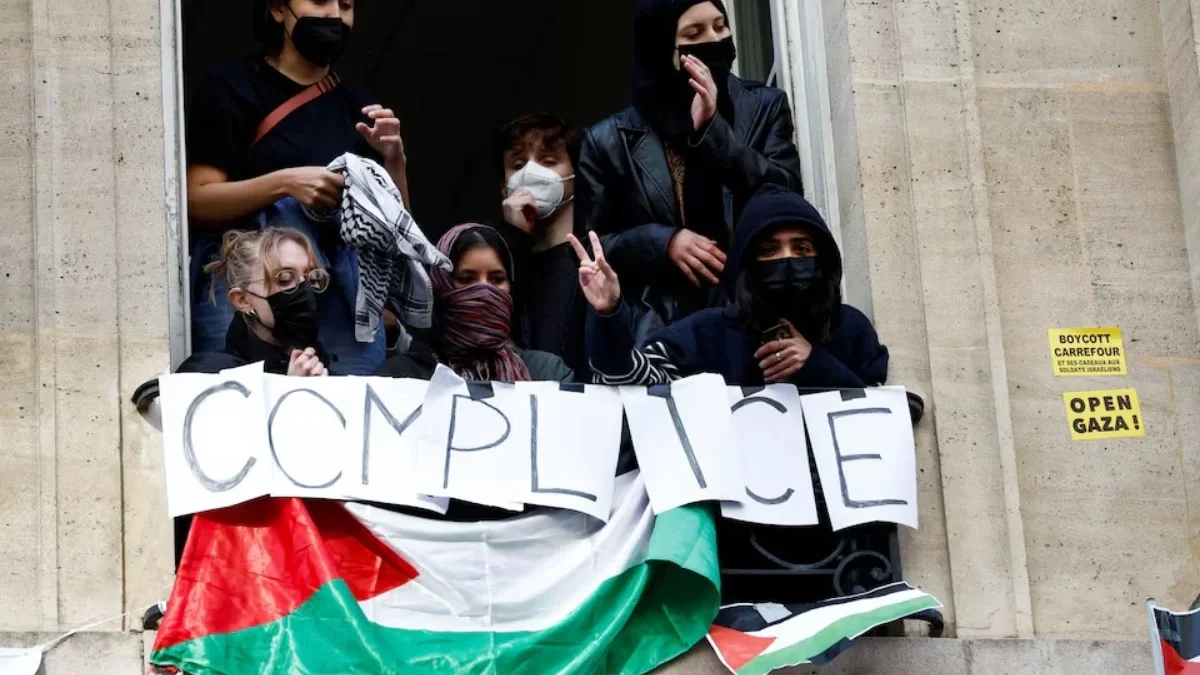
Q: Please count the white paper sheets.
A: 8